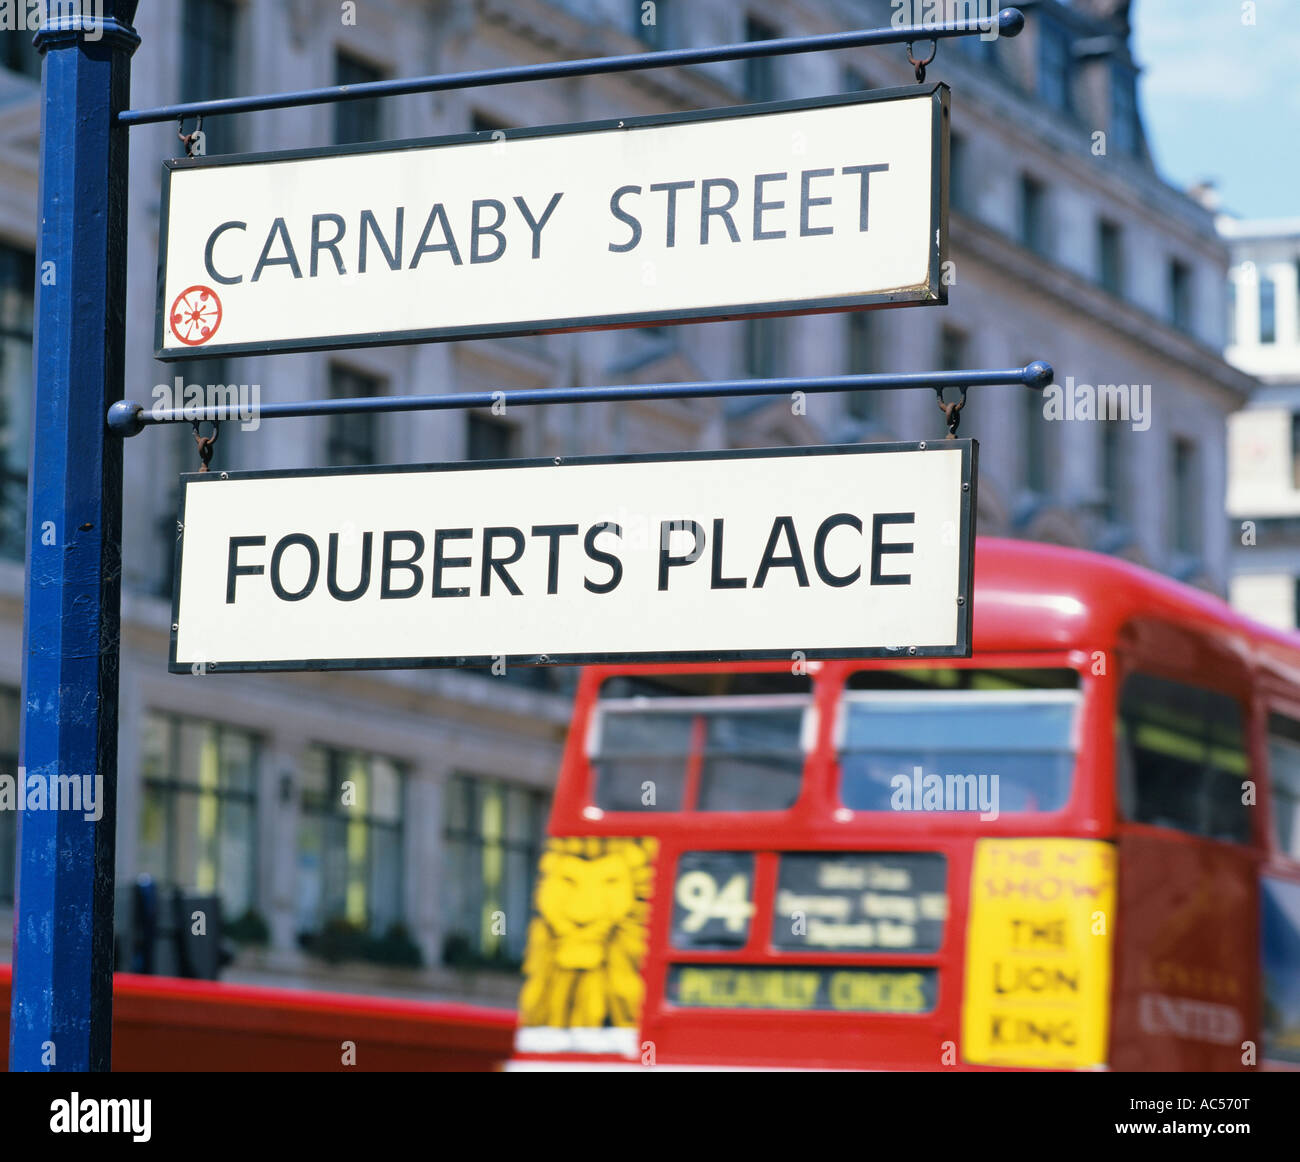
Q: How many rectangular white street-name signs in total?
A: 2